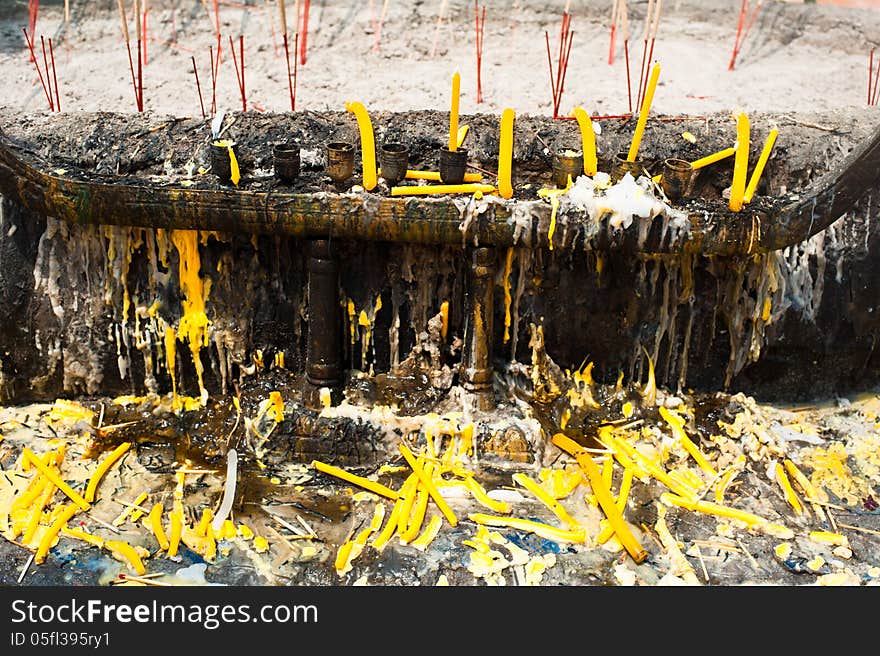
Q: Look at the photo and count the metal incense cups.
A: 8